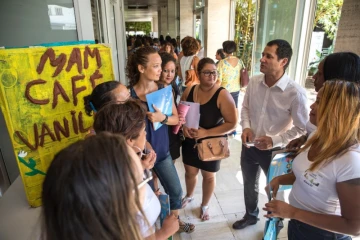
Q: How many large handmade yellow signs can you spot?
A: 1